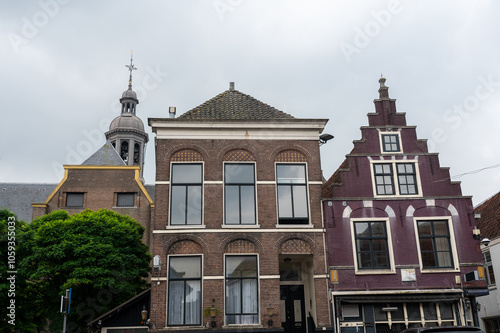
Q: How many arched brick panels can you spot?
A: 6